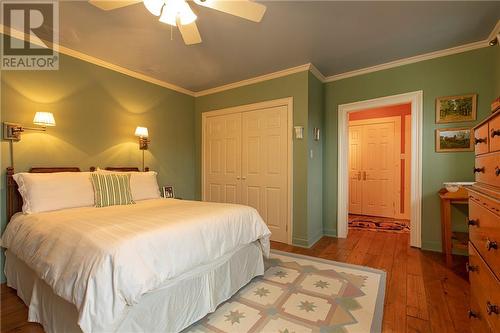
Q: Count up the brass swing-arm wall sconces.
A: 2